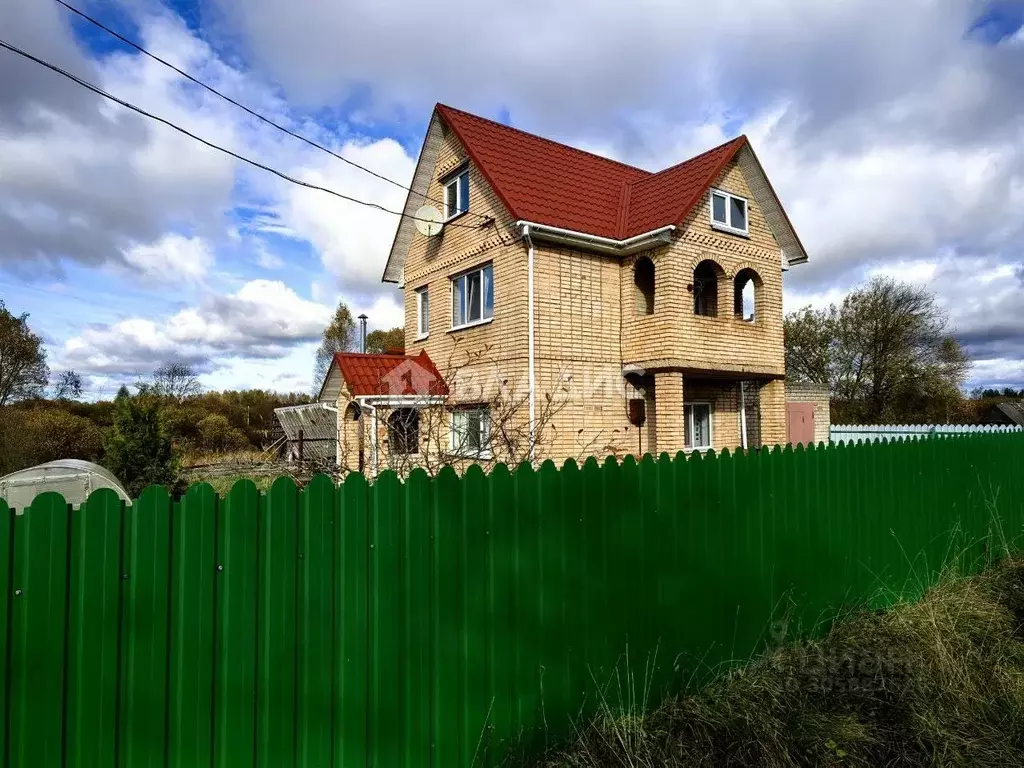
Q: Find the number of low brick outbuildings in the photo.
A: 1